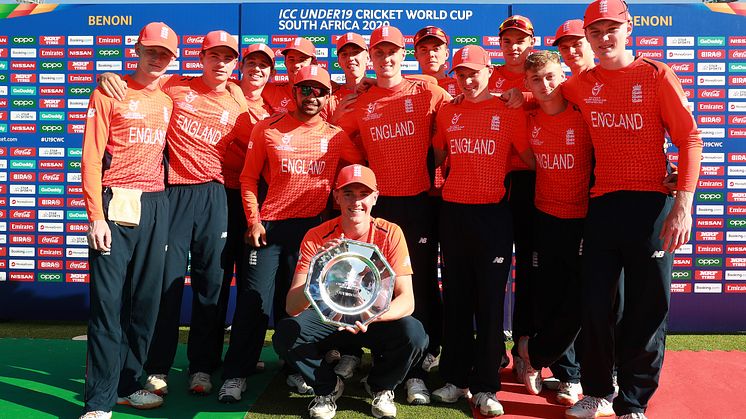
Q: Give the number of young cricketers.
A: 14